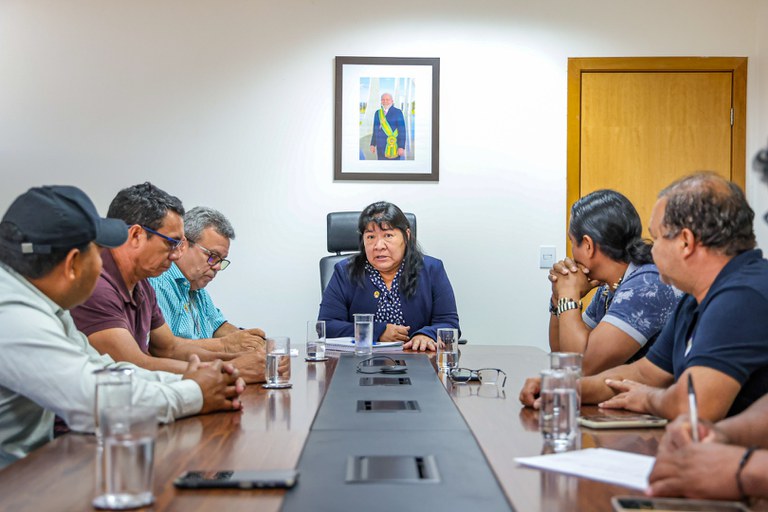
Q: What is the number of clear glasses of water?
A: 8